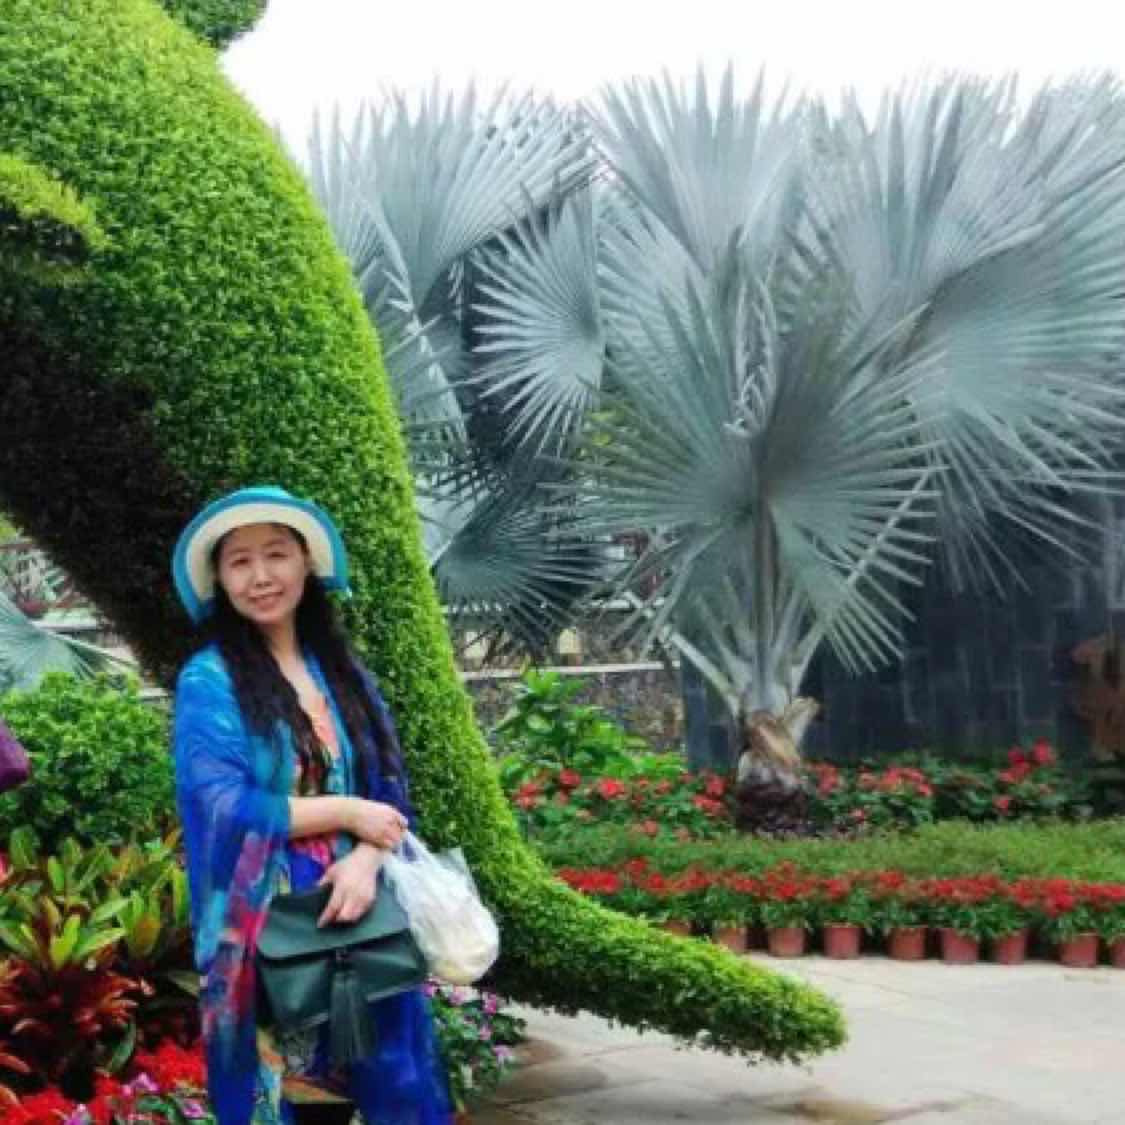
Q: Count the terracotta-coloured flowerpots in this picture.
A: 9